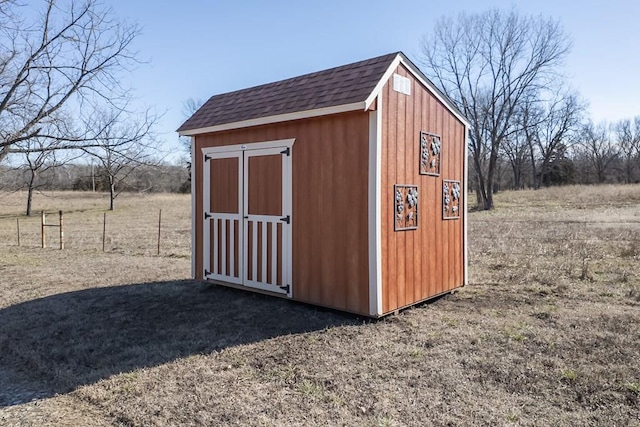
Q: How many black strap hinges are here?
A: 6